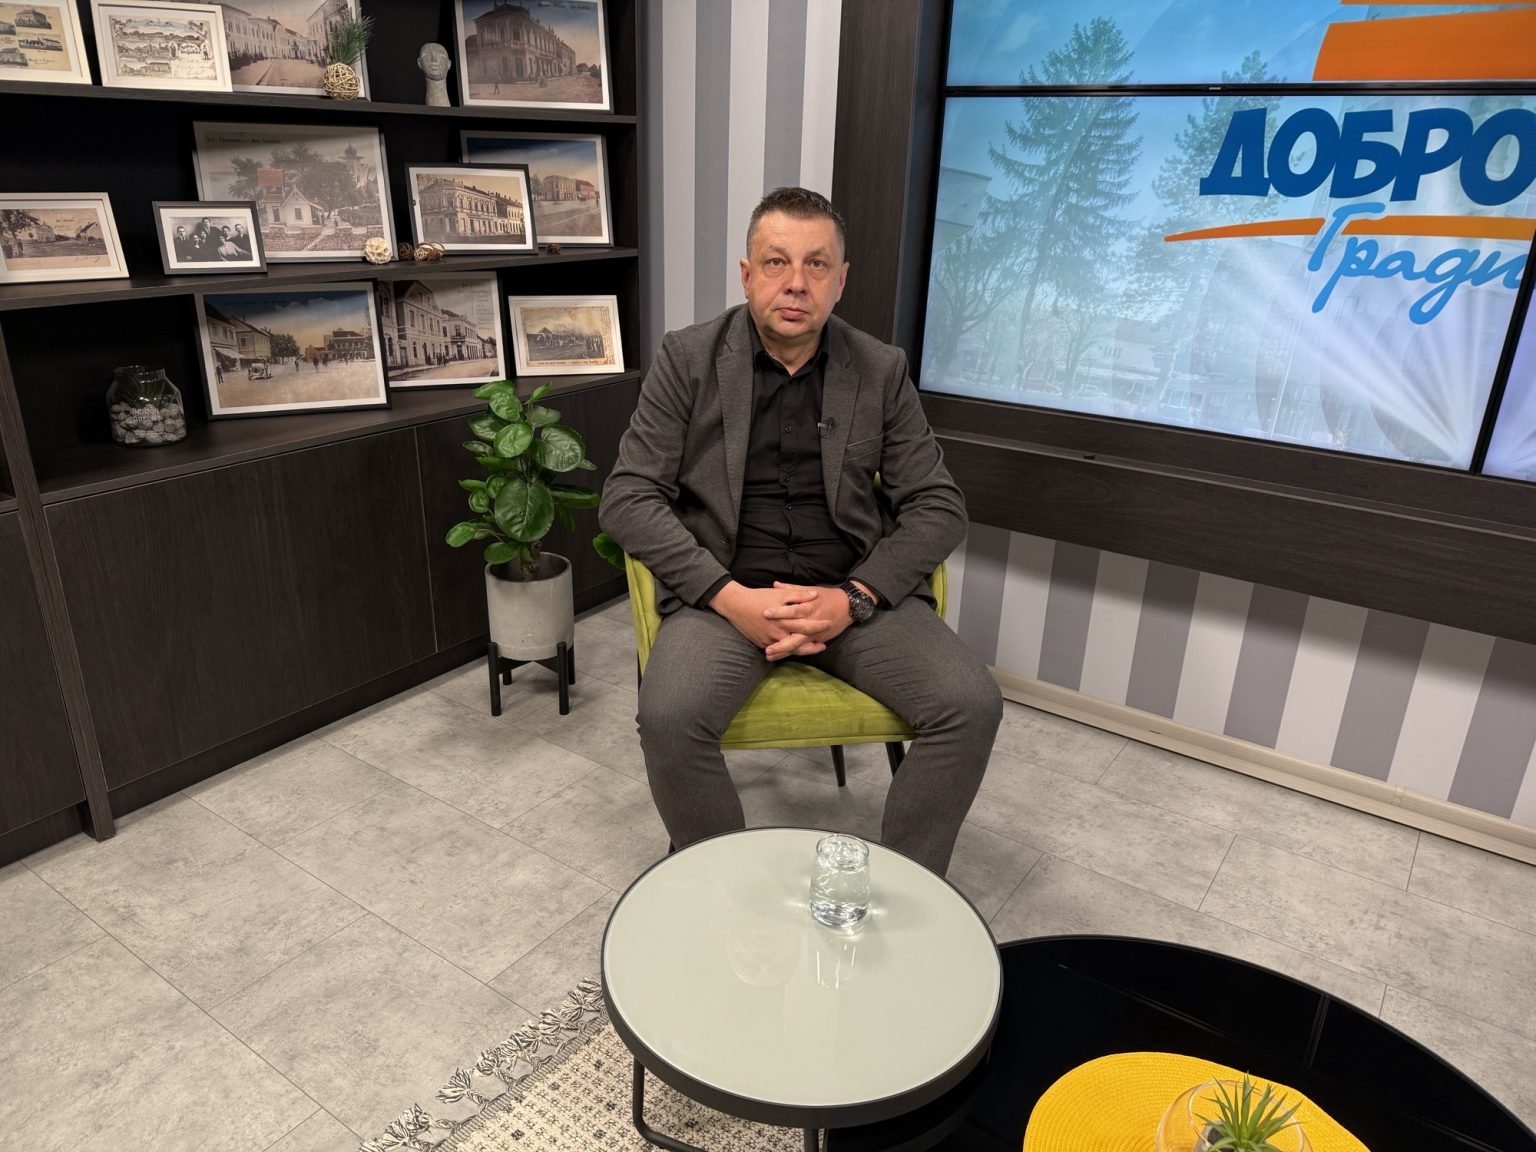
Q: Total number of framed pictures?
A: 12